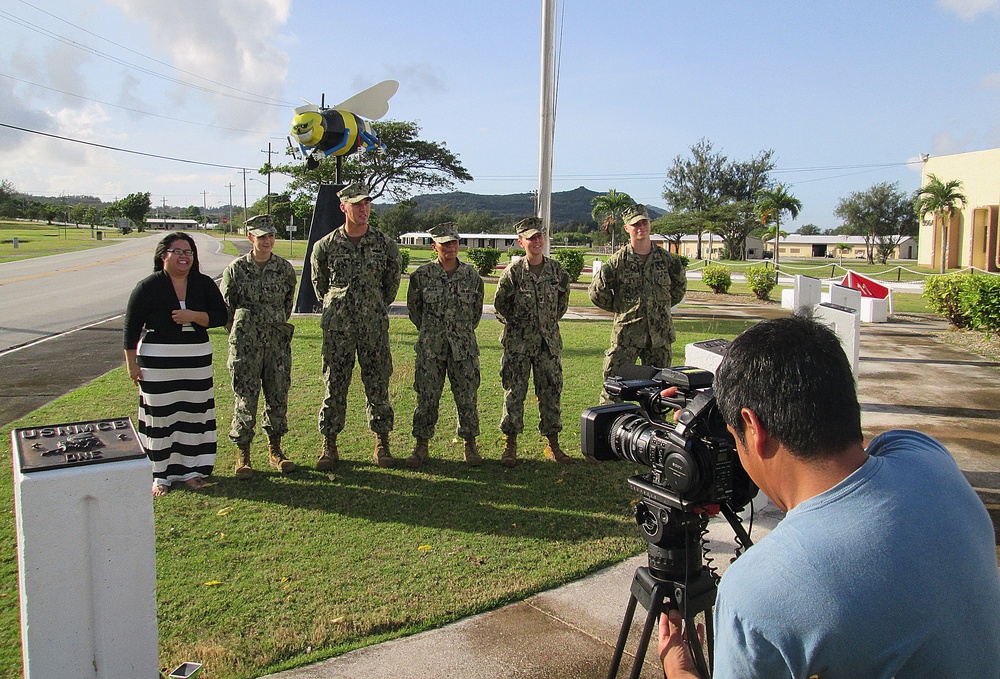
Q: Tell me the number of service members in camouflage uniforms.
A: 5